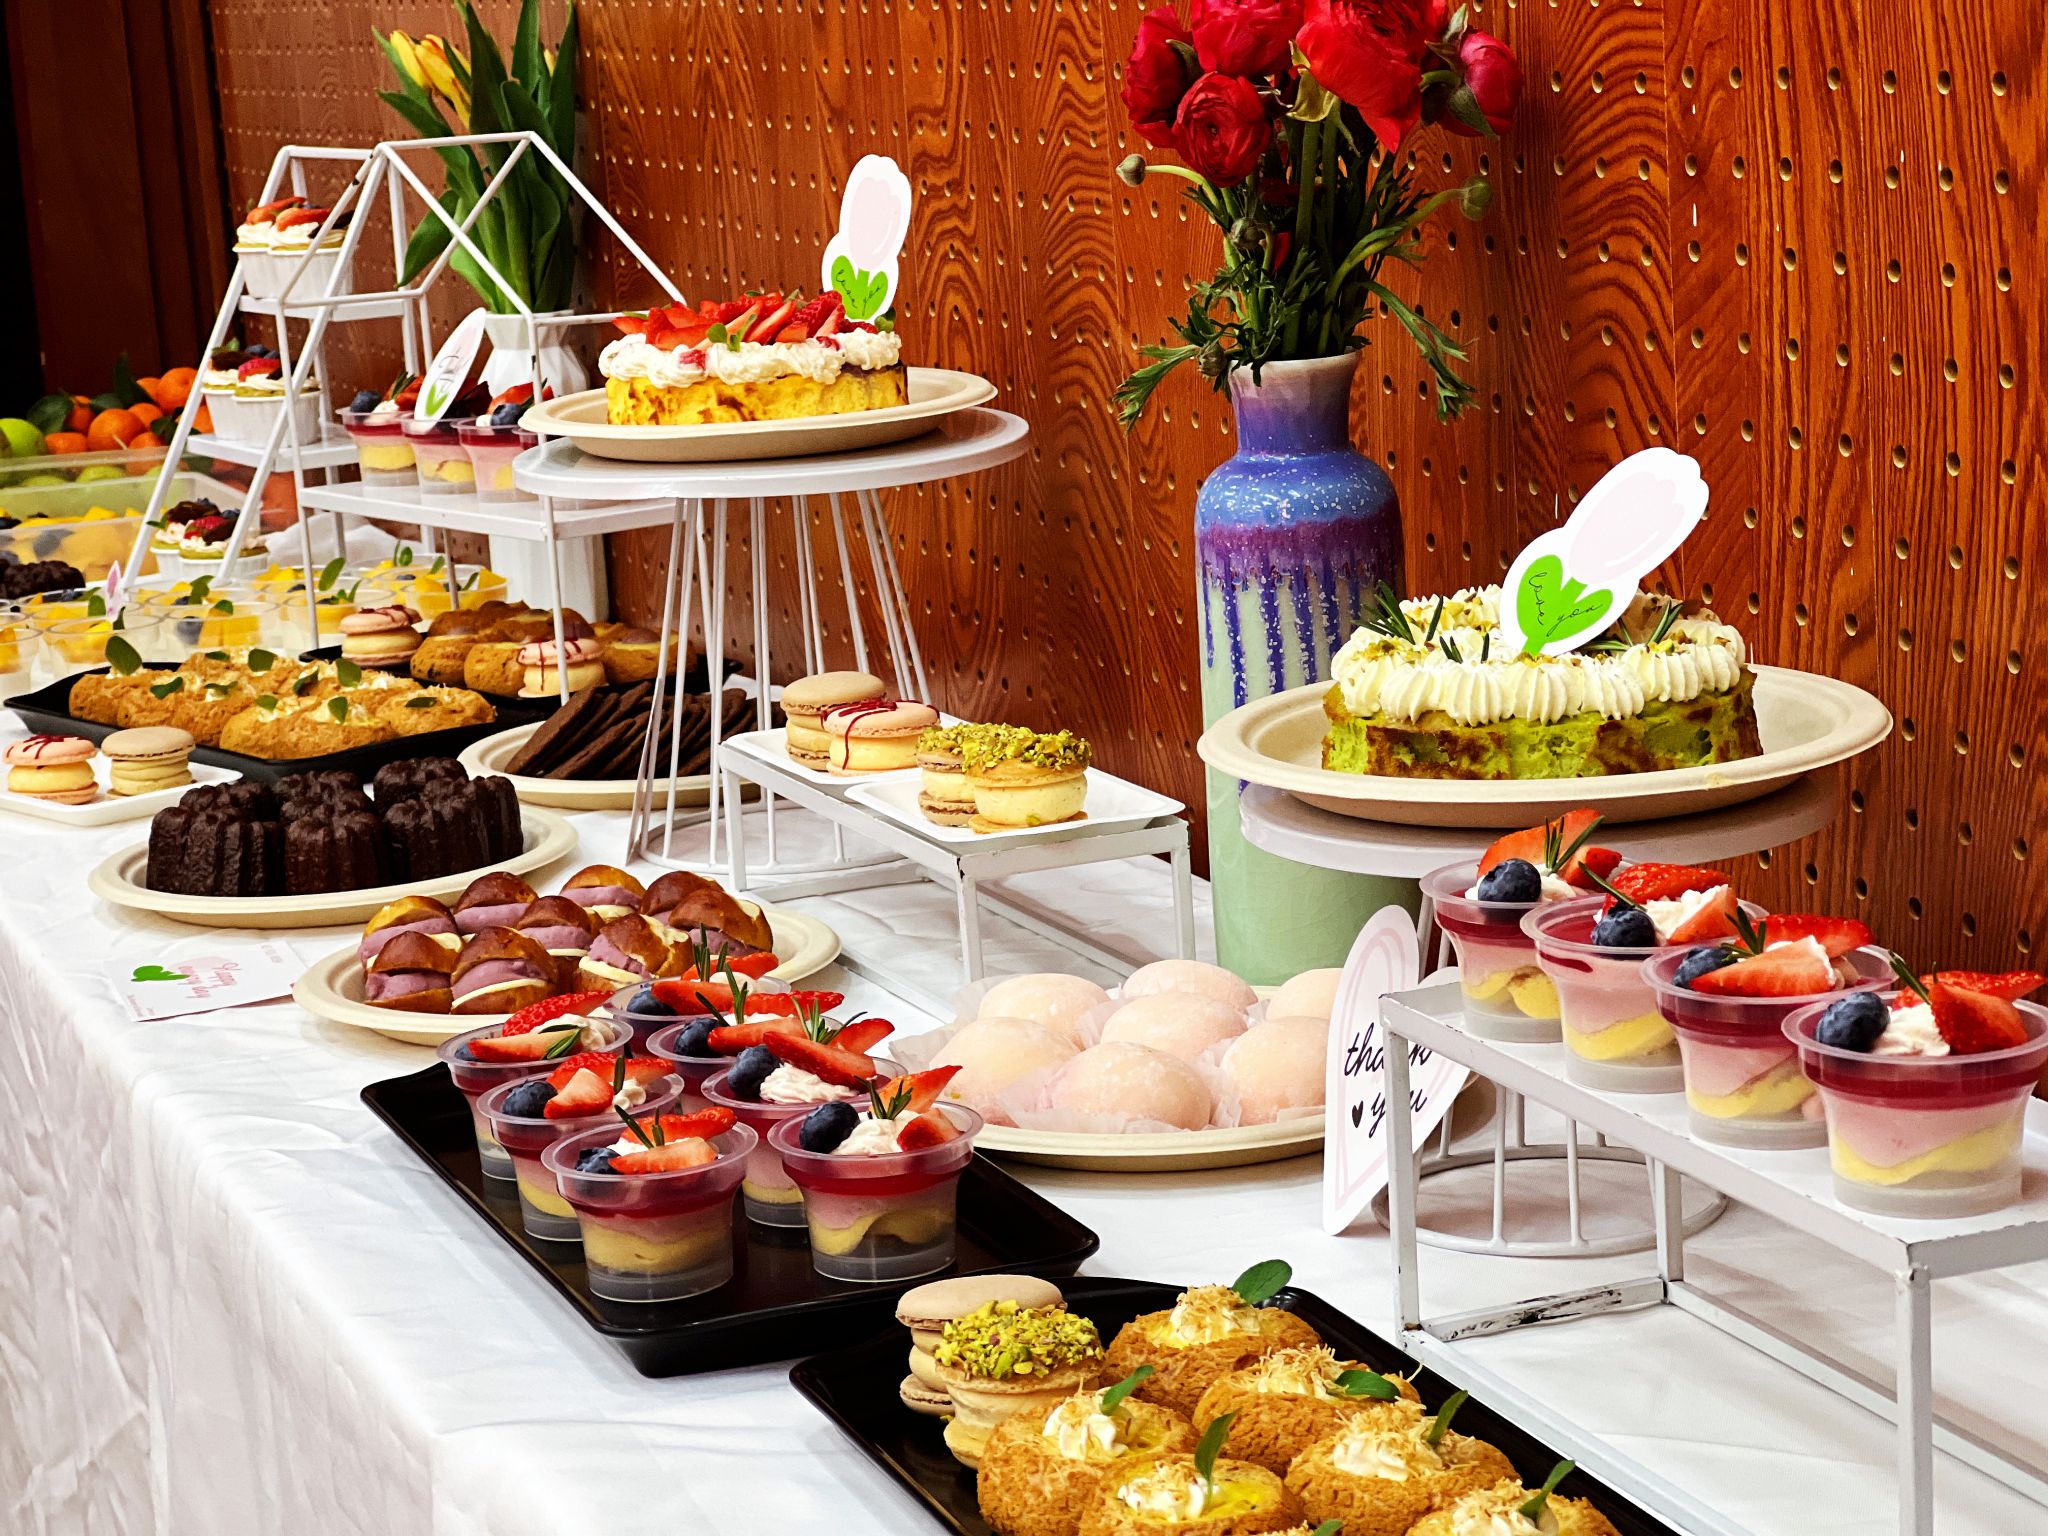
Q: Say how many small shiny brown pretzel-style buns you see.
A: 9